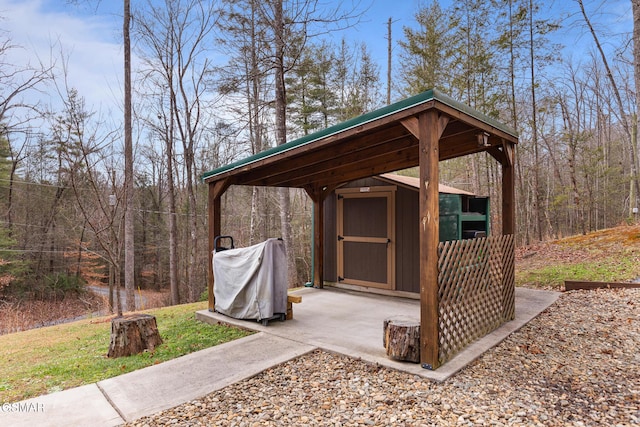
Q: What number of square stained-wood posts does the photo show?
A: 4